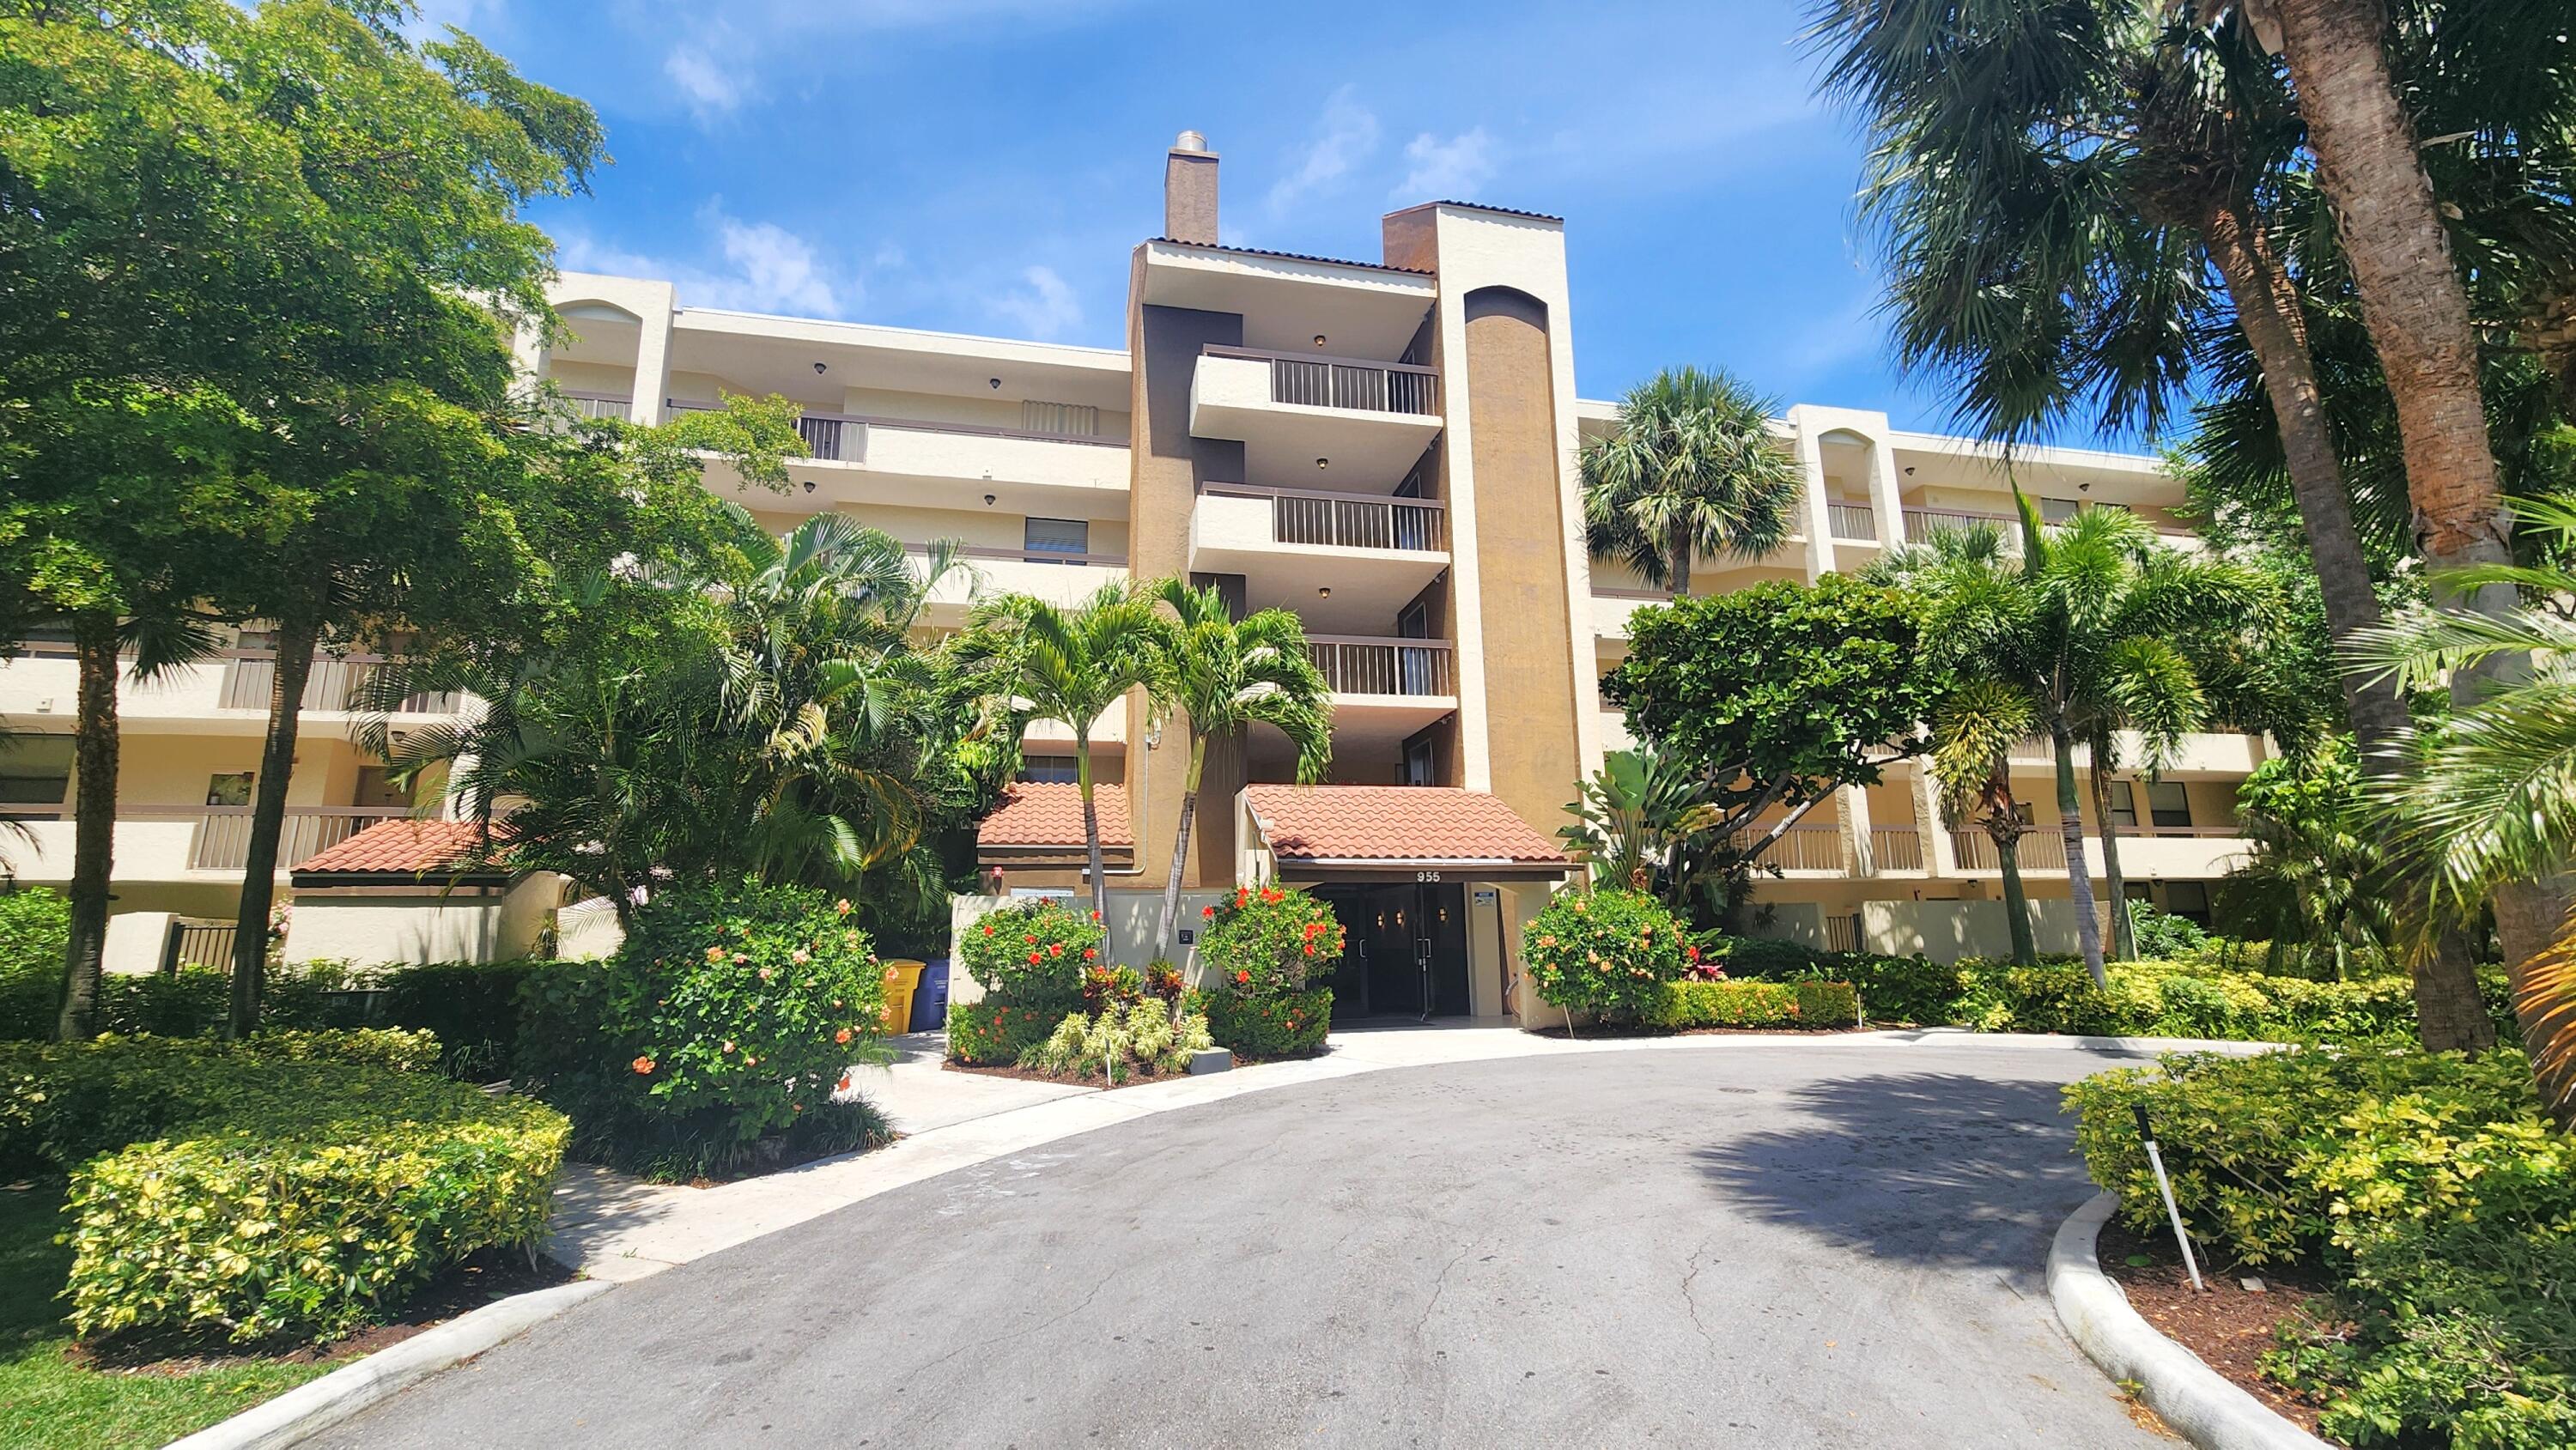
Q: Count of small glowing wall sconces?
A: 3